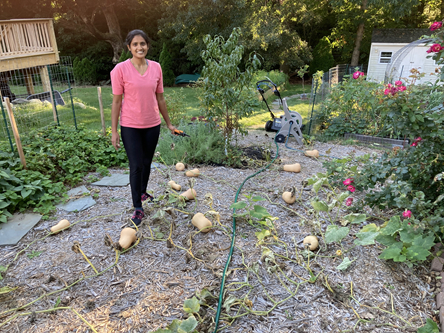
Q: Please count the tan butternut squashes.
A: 11